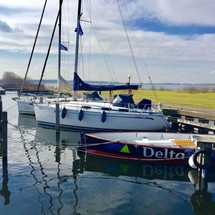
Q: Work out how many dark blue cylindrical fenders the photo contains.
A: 3